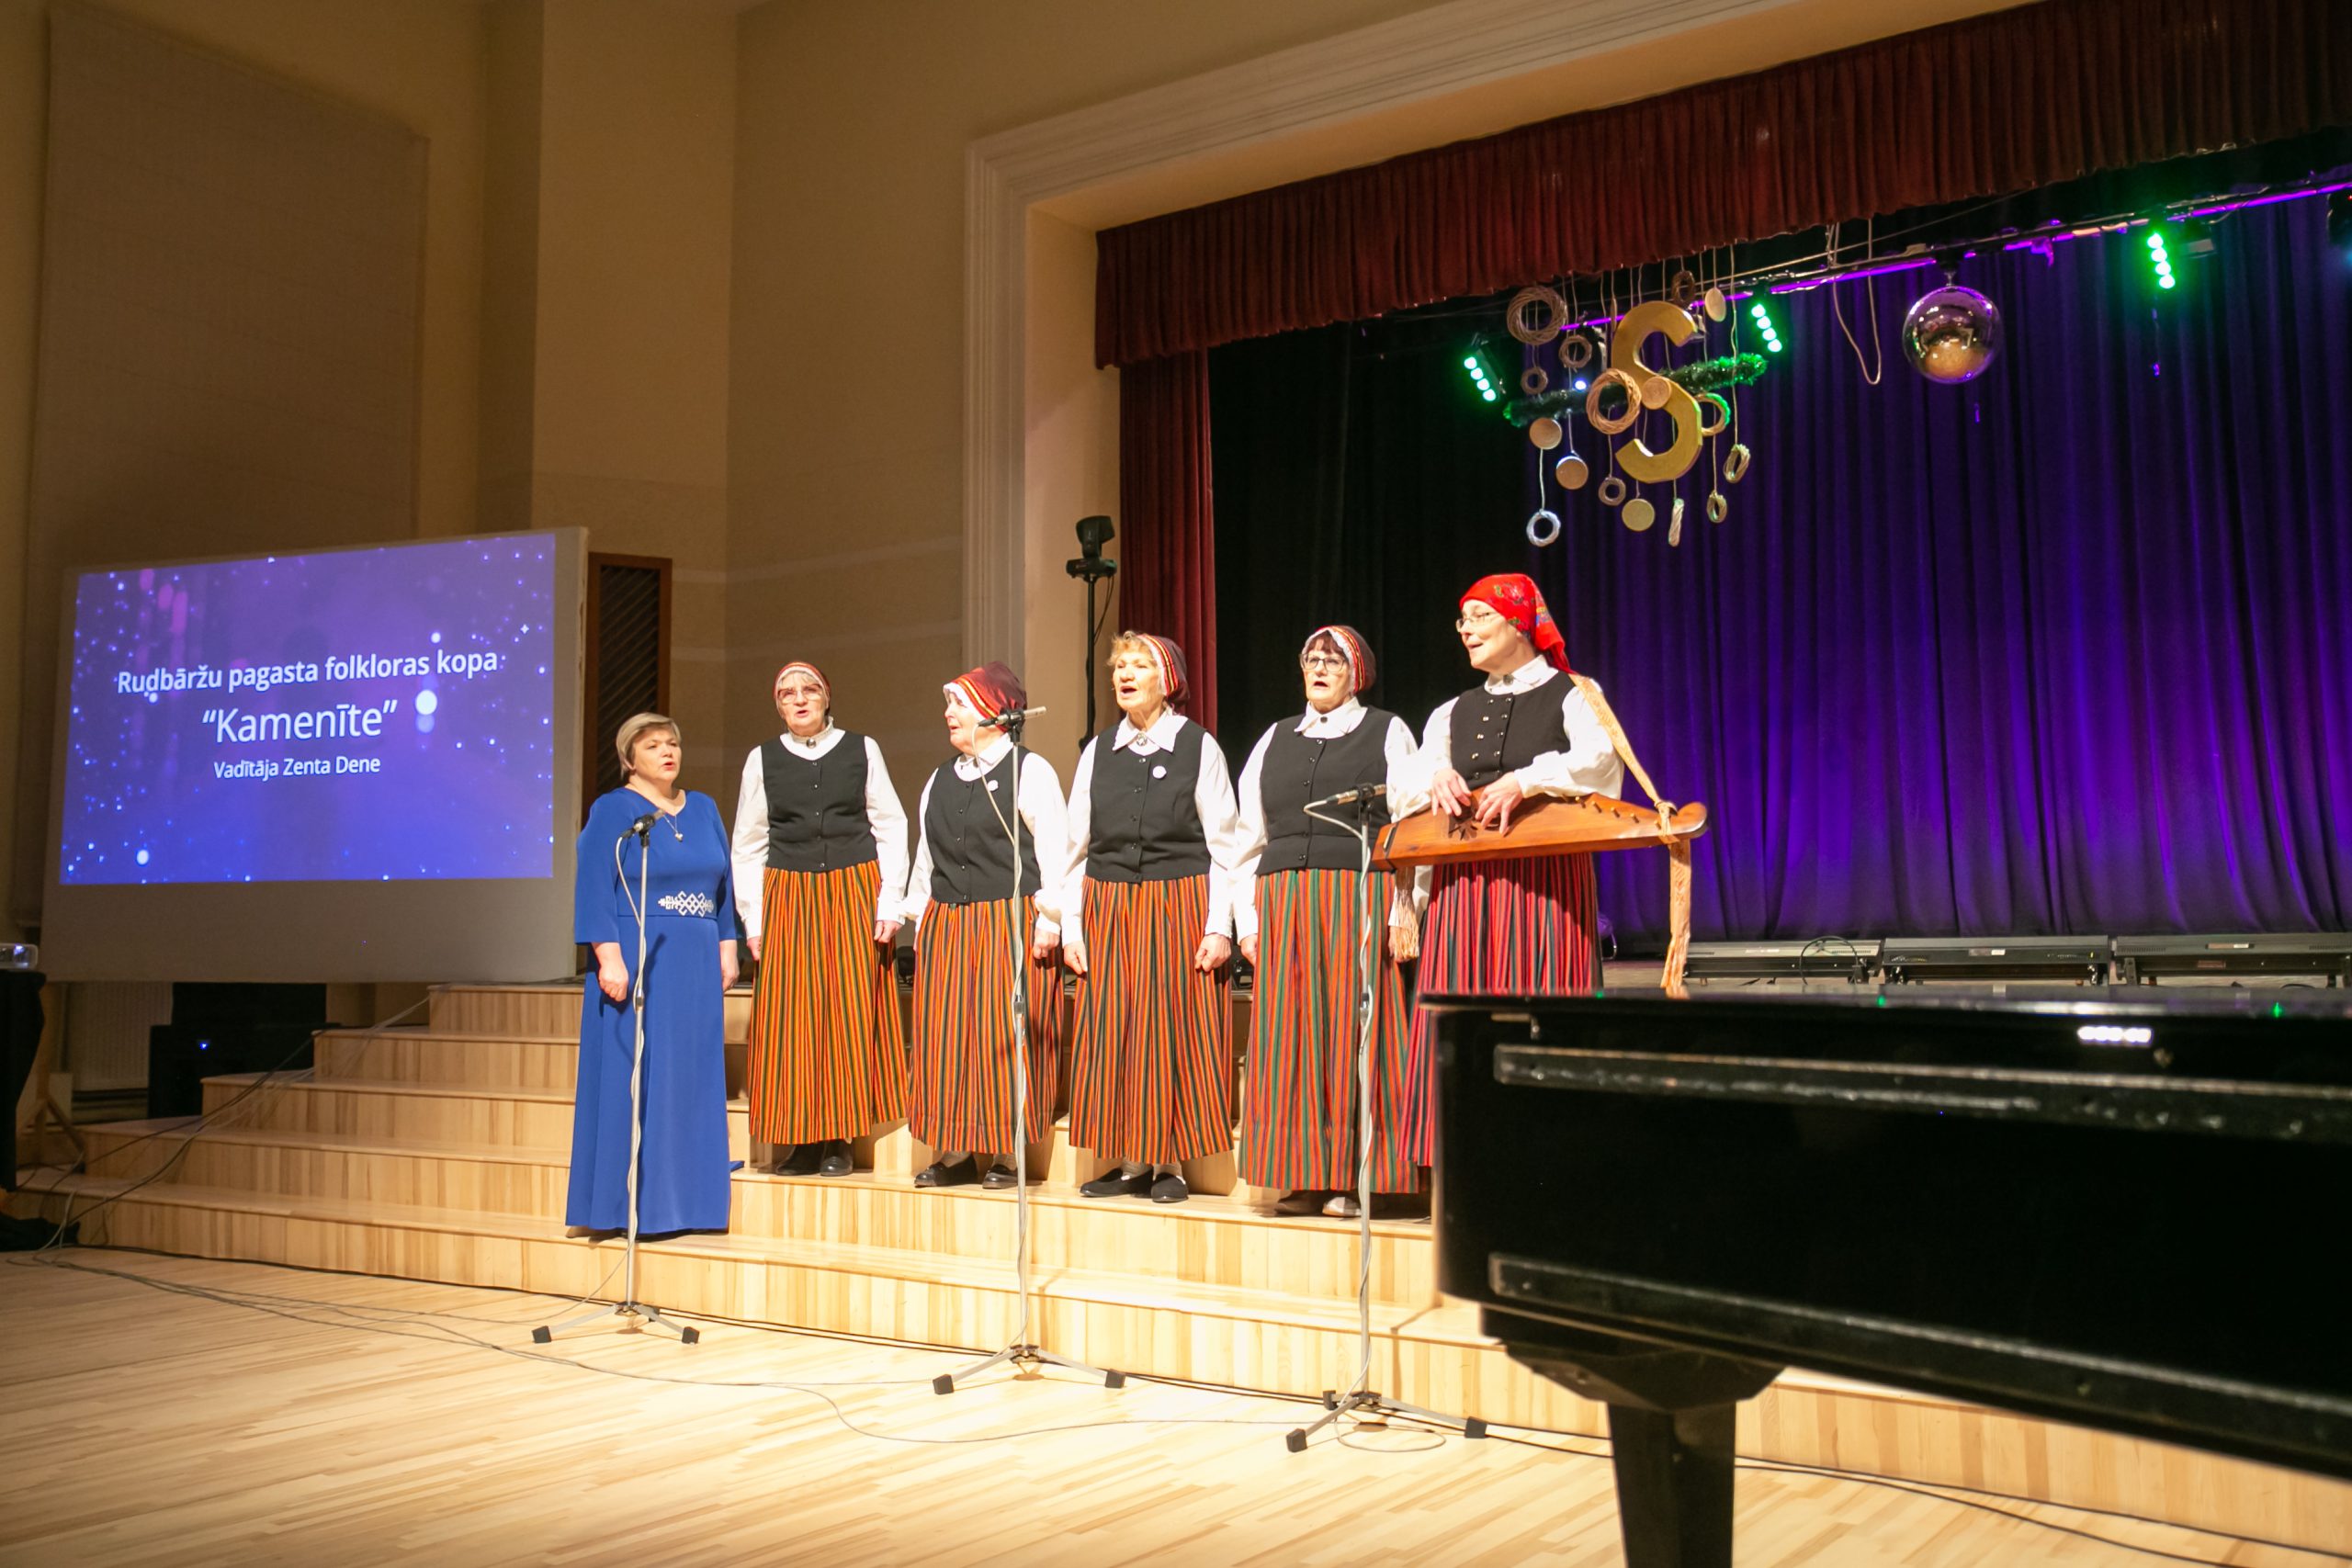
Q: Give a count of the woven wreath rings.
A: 11